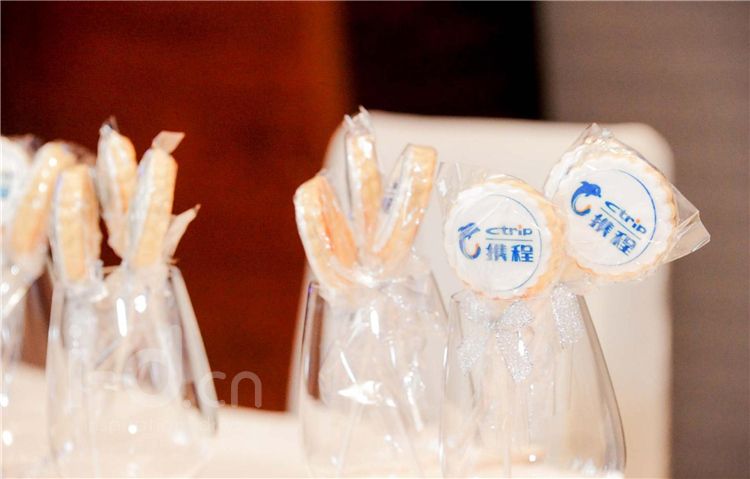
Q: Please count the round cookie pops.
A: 10